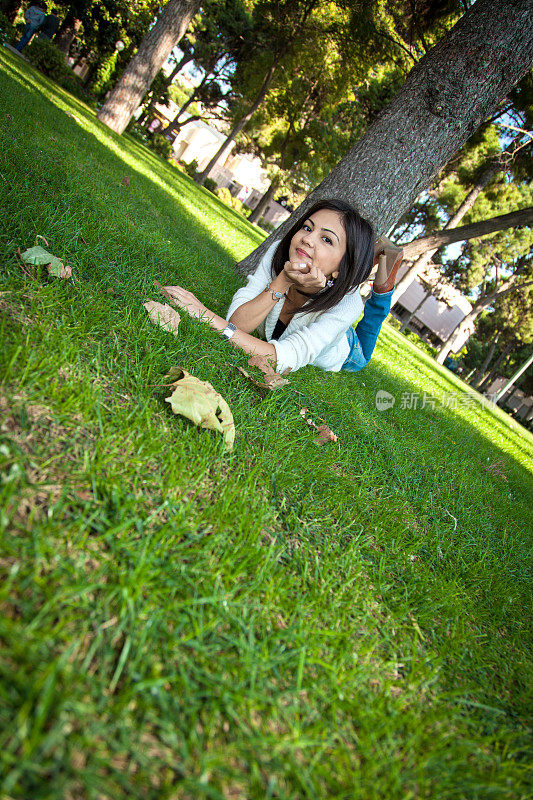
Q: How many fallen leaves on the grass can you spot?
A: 5